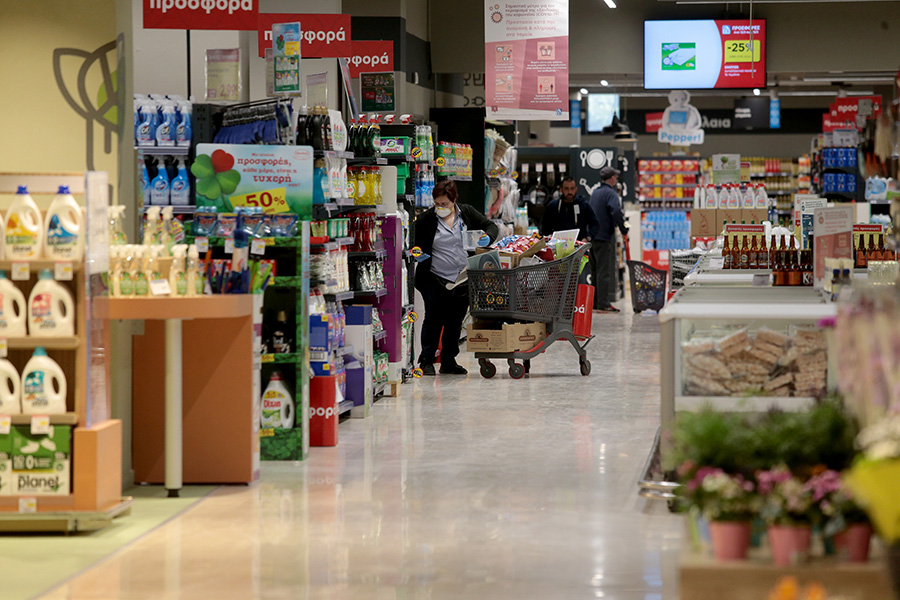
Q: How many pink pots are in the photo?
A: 3